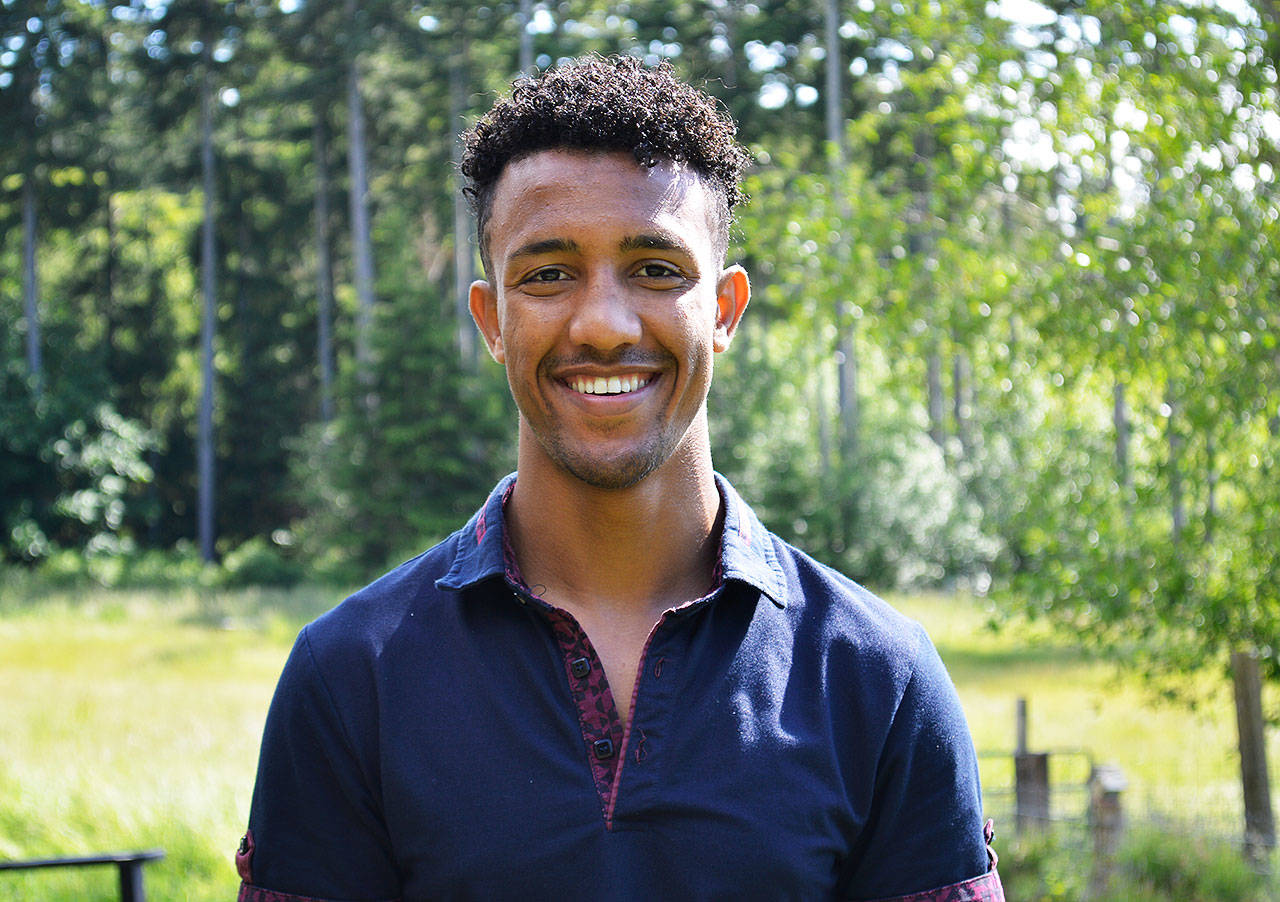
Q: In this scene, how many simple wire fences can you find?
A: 1